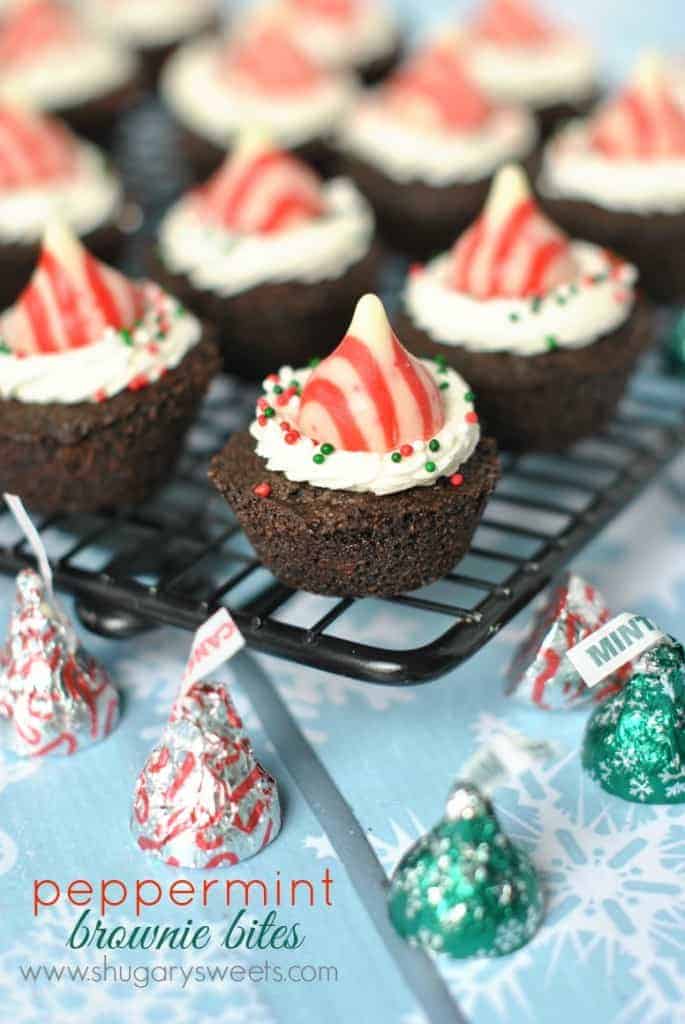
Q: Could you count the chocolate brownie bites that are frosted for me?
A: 12